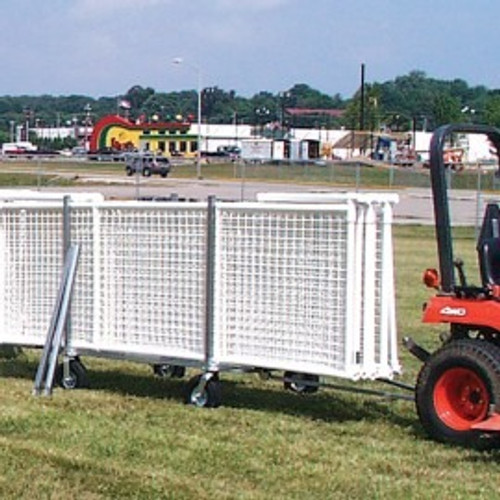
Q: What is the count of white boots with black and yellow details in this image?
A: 0